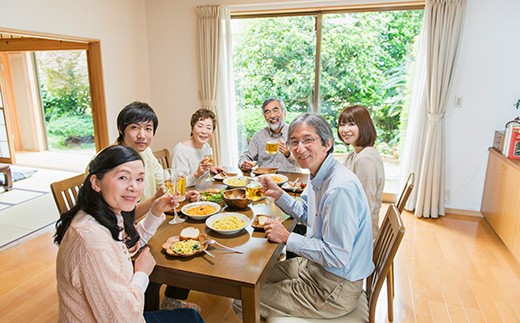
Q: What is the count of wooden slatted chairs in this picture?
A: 4